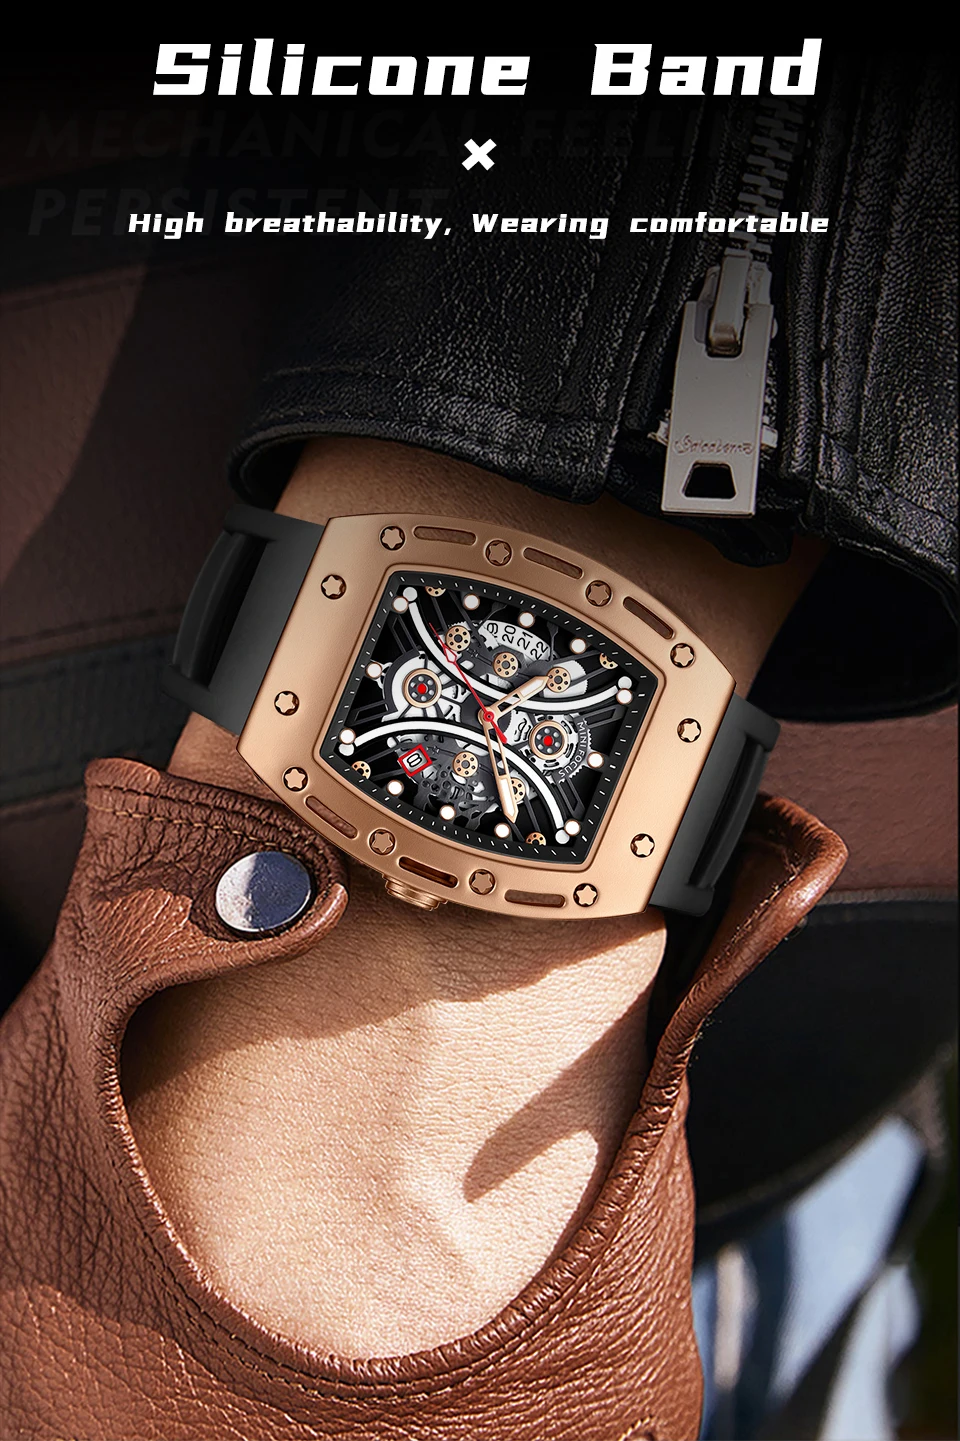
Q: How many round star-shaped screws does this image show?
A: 12